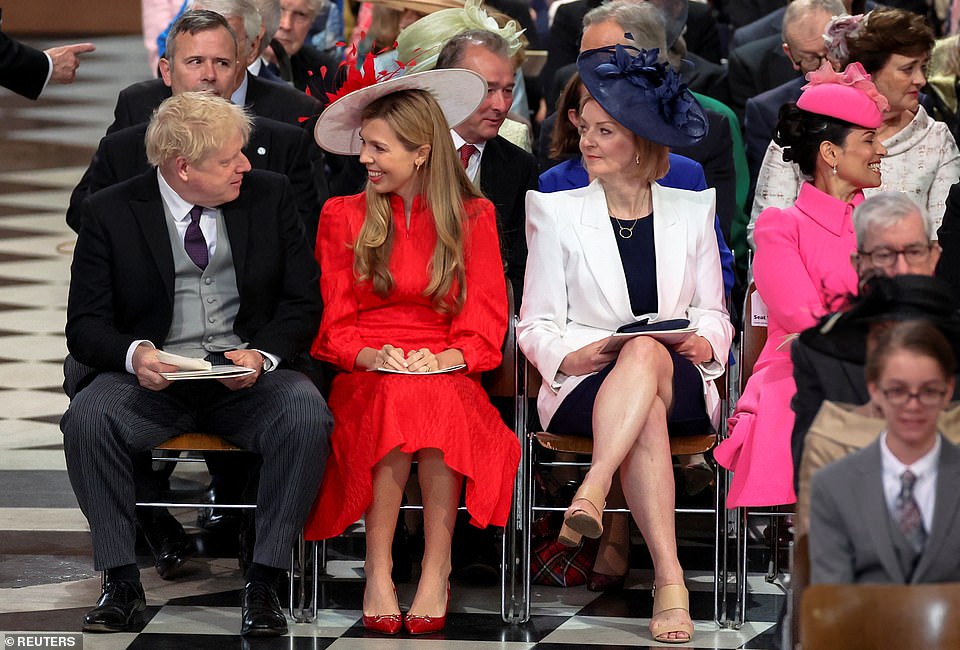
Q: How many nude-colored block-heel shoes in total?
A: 2